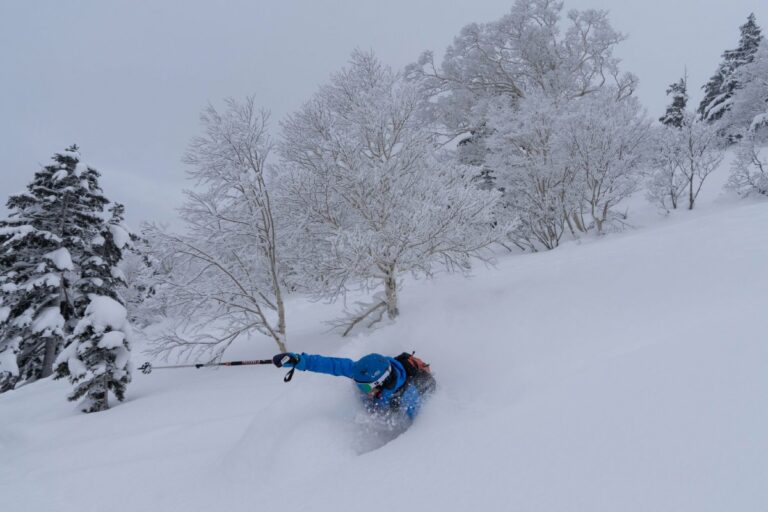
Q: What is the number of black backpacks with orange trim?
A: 1